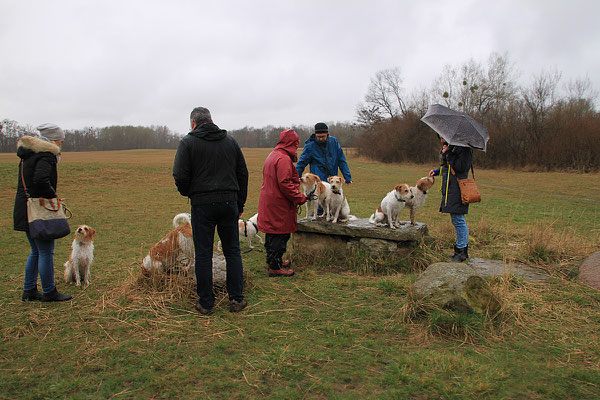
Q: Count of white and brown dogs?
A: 7